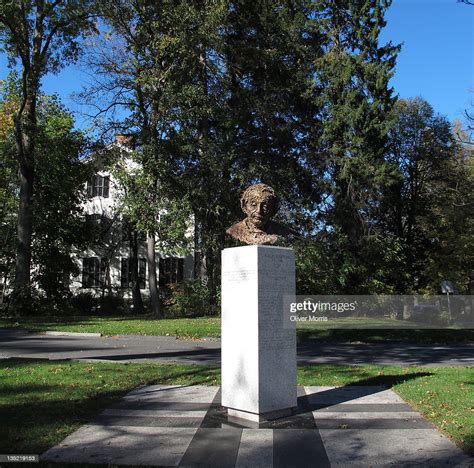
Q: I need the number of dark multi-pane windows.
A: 4